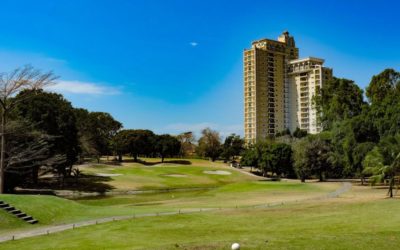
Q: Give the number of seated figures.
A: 0